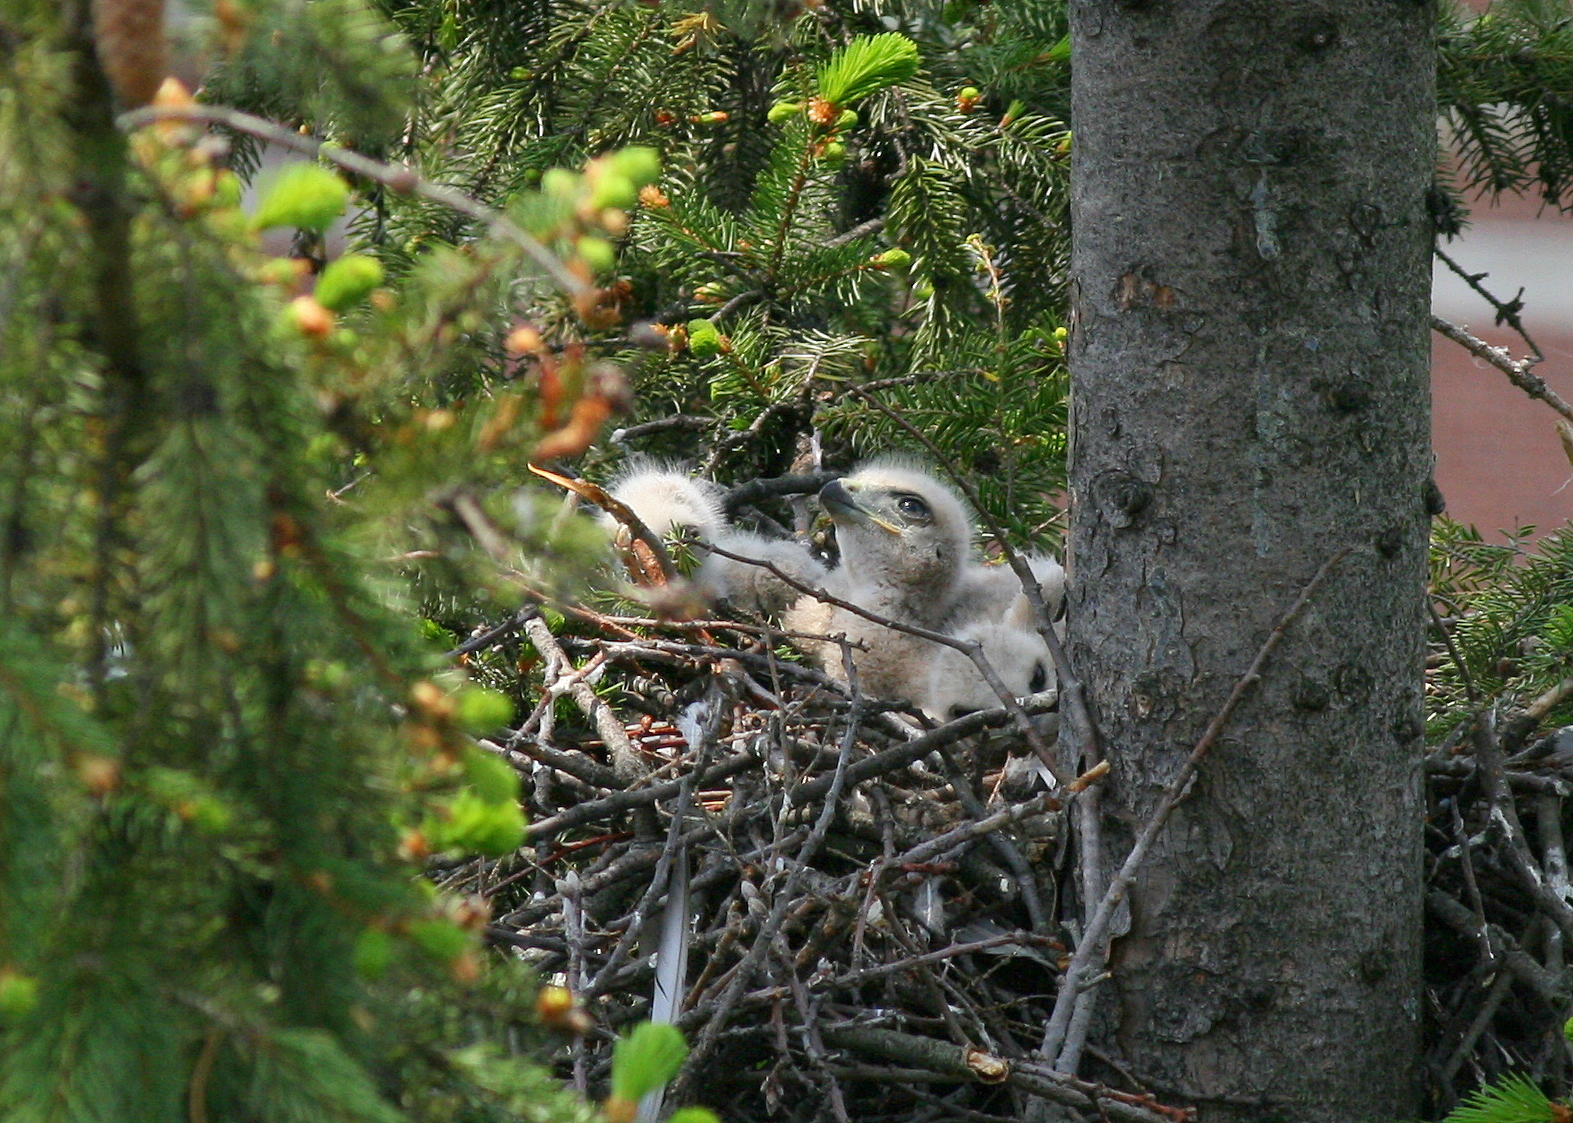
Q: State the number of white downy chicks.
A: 3